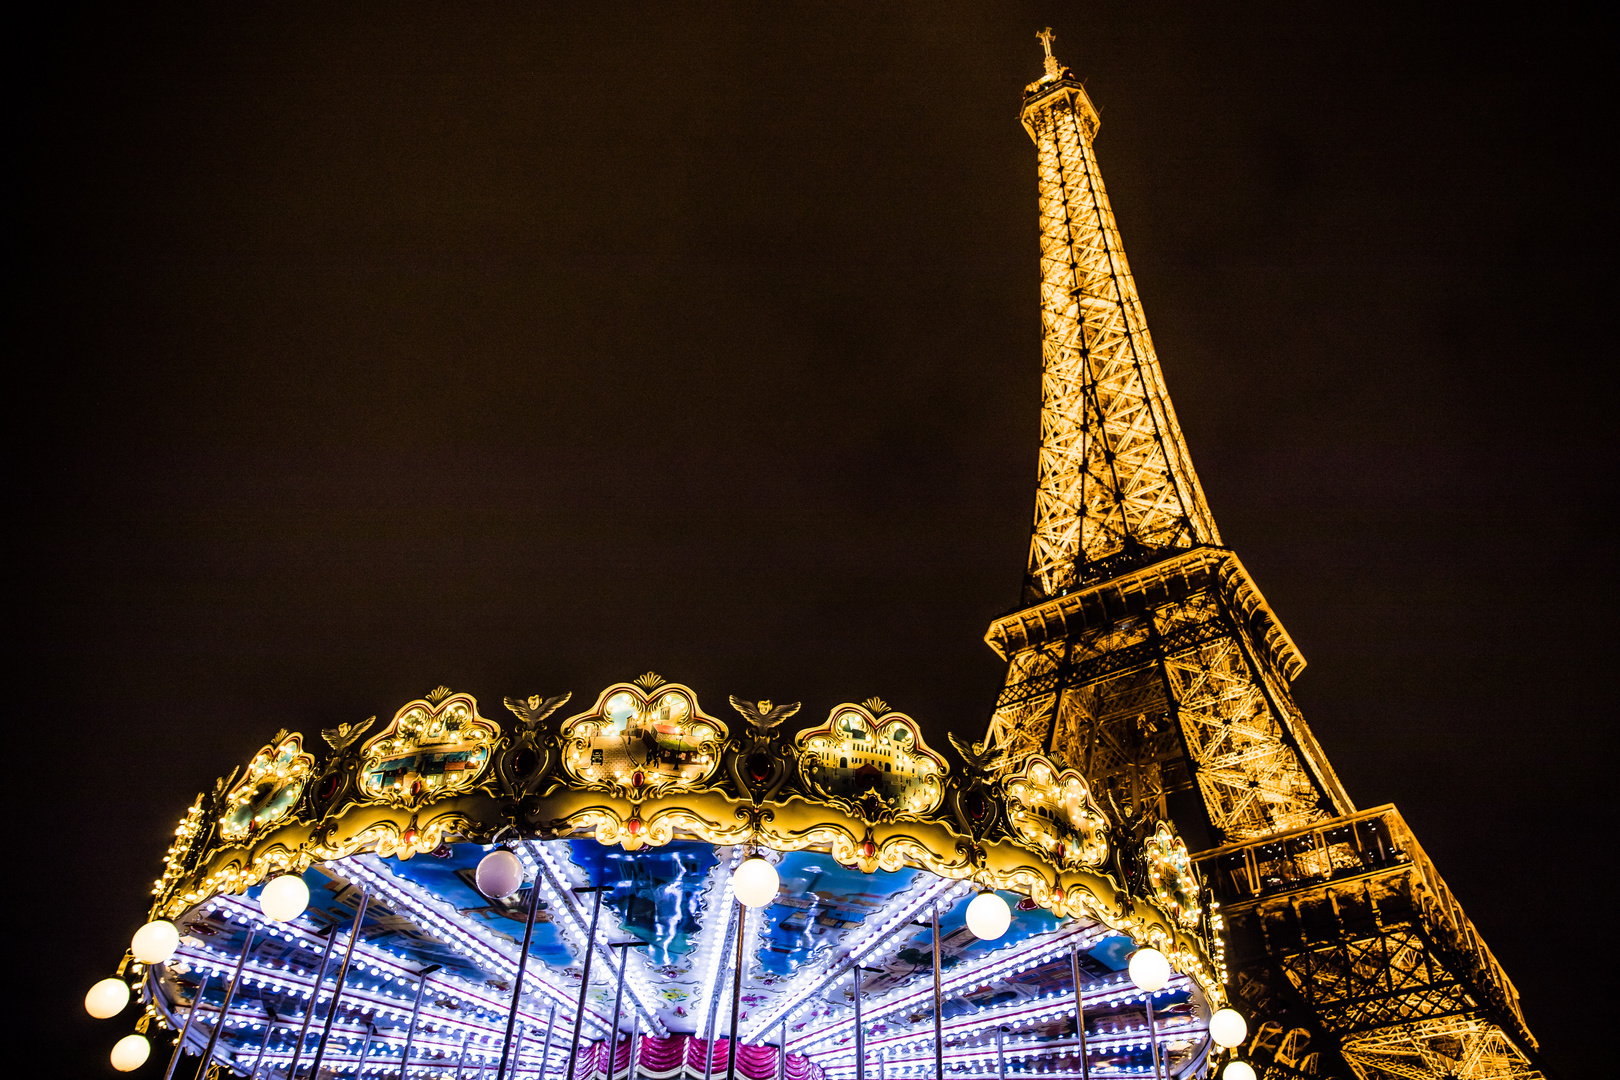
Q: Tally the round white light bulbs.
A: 10